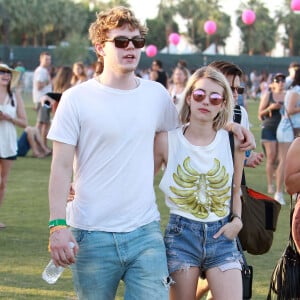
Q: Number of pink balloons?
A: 5